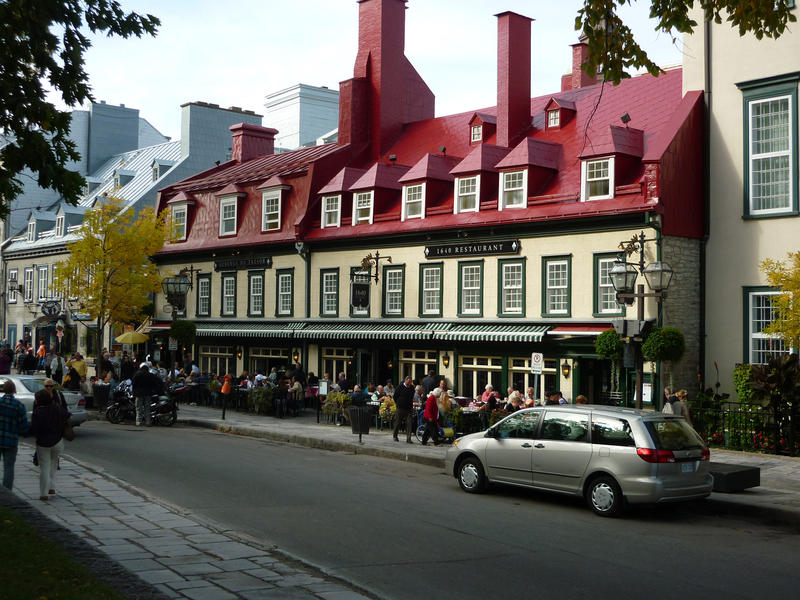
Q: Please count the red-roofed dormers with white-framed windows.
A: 11